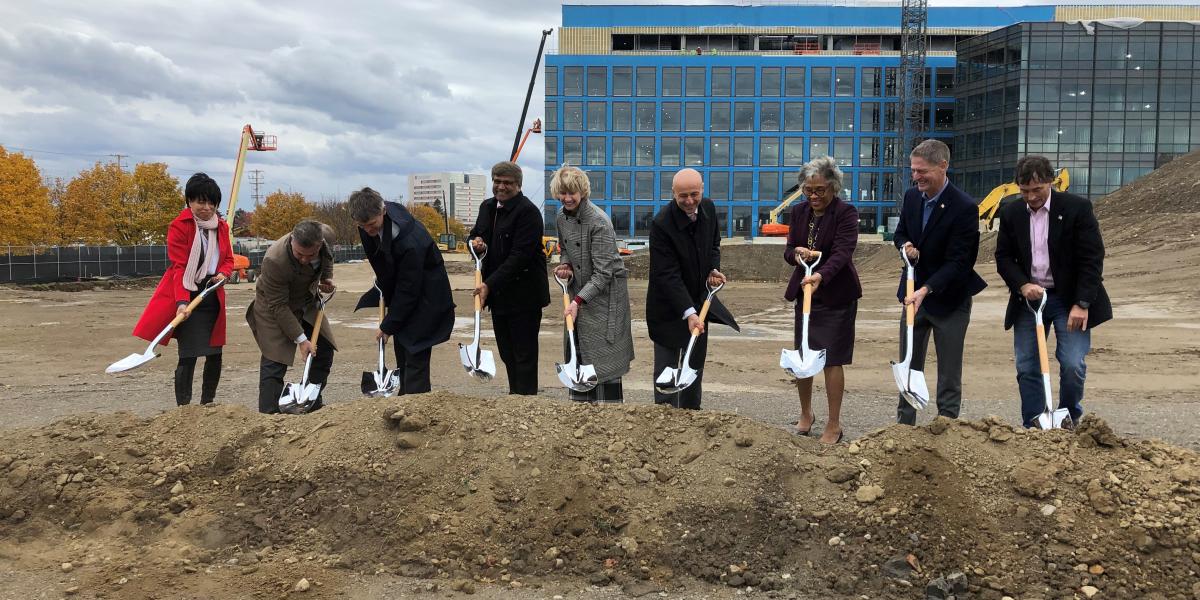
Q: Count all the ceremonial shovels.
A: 9